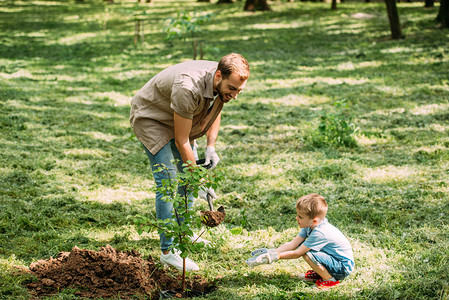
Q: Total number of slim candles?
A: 0